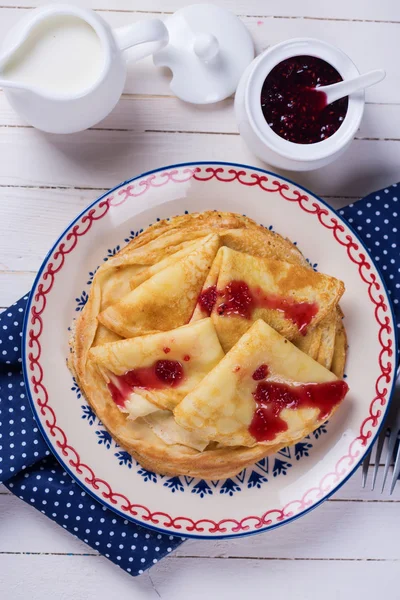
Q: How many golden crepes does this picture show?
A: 4